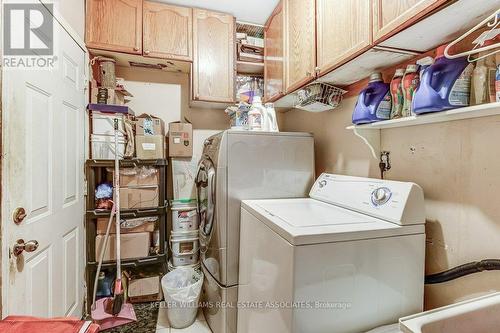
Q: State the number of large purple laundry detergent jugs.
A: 2